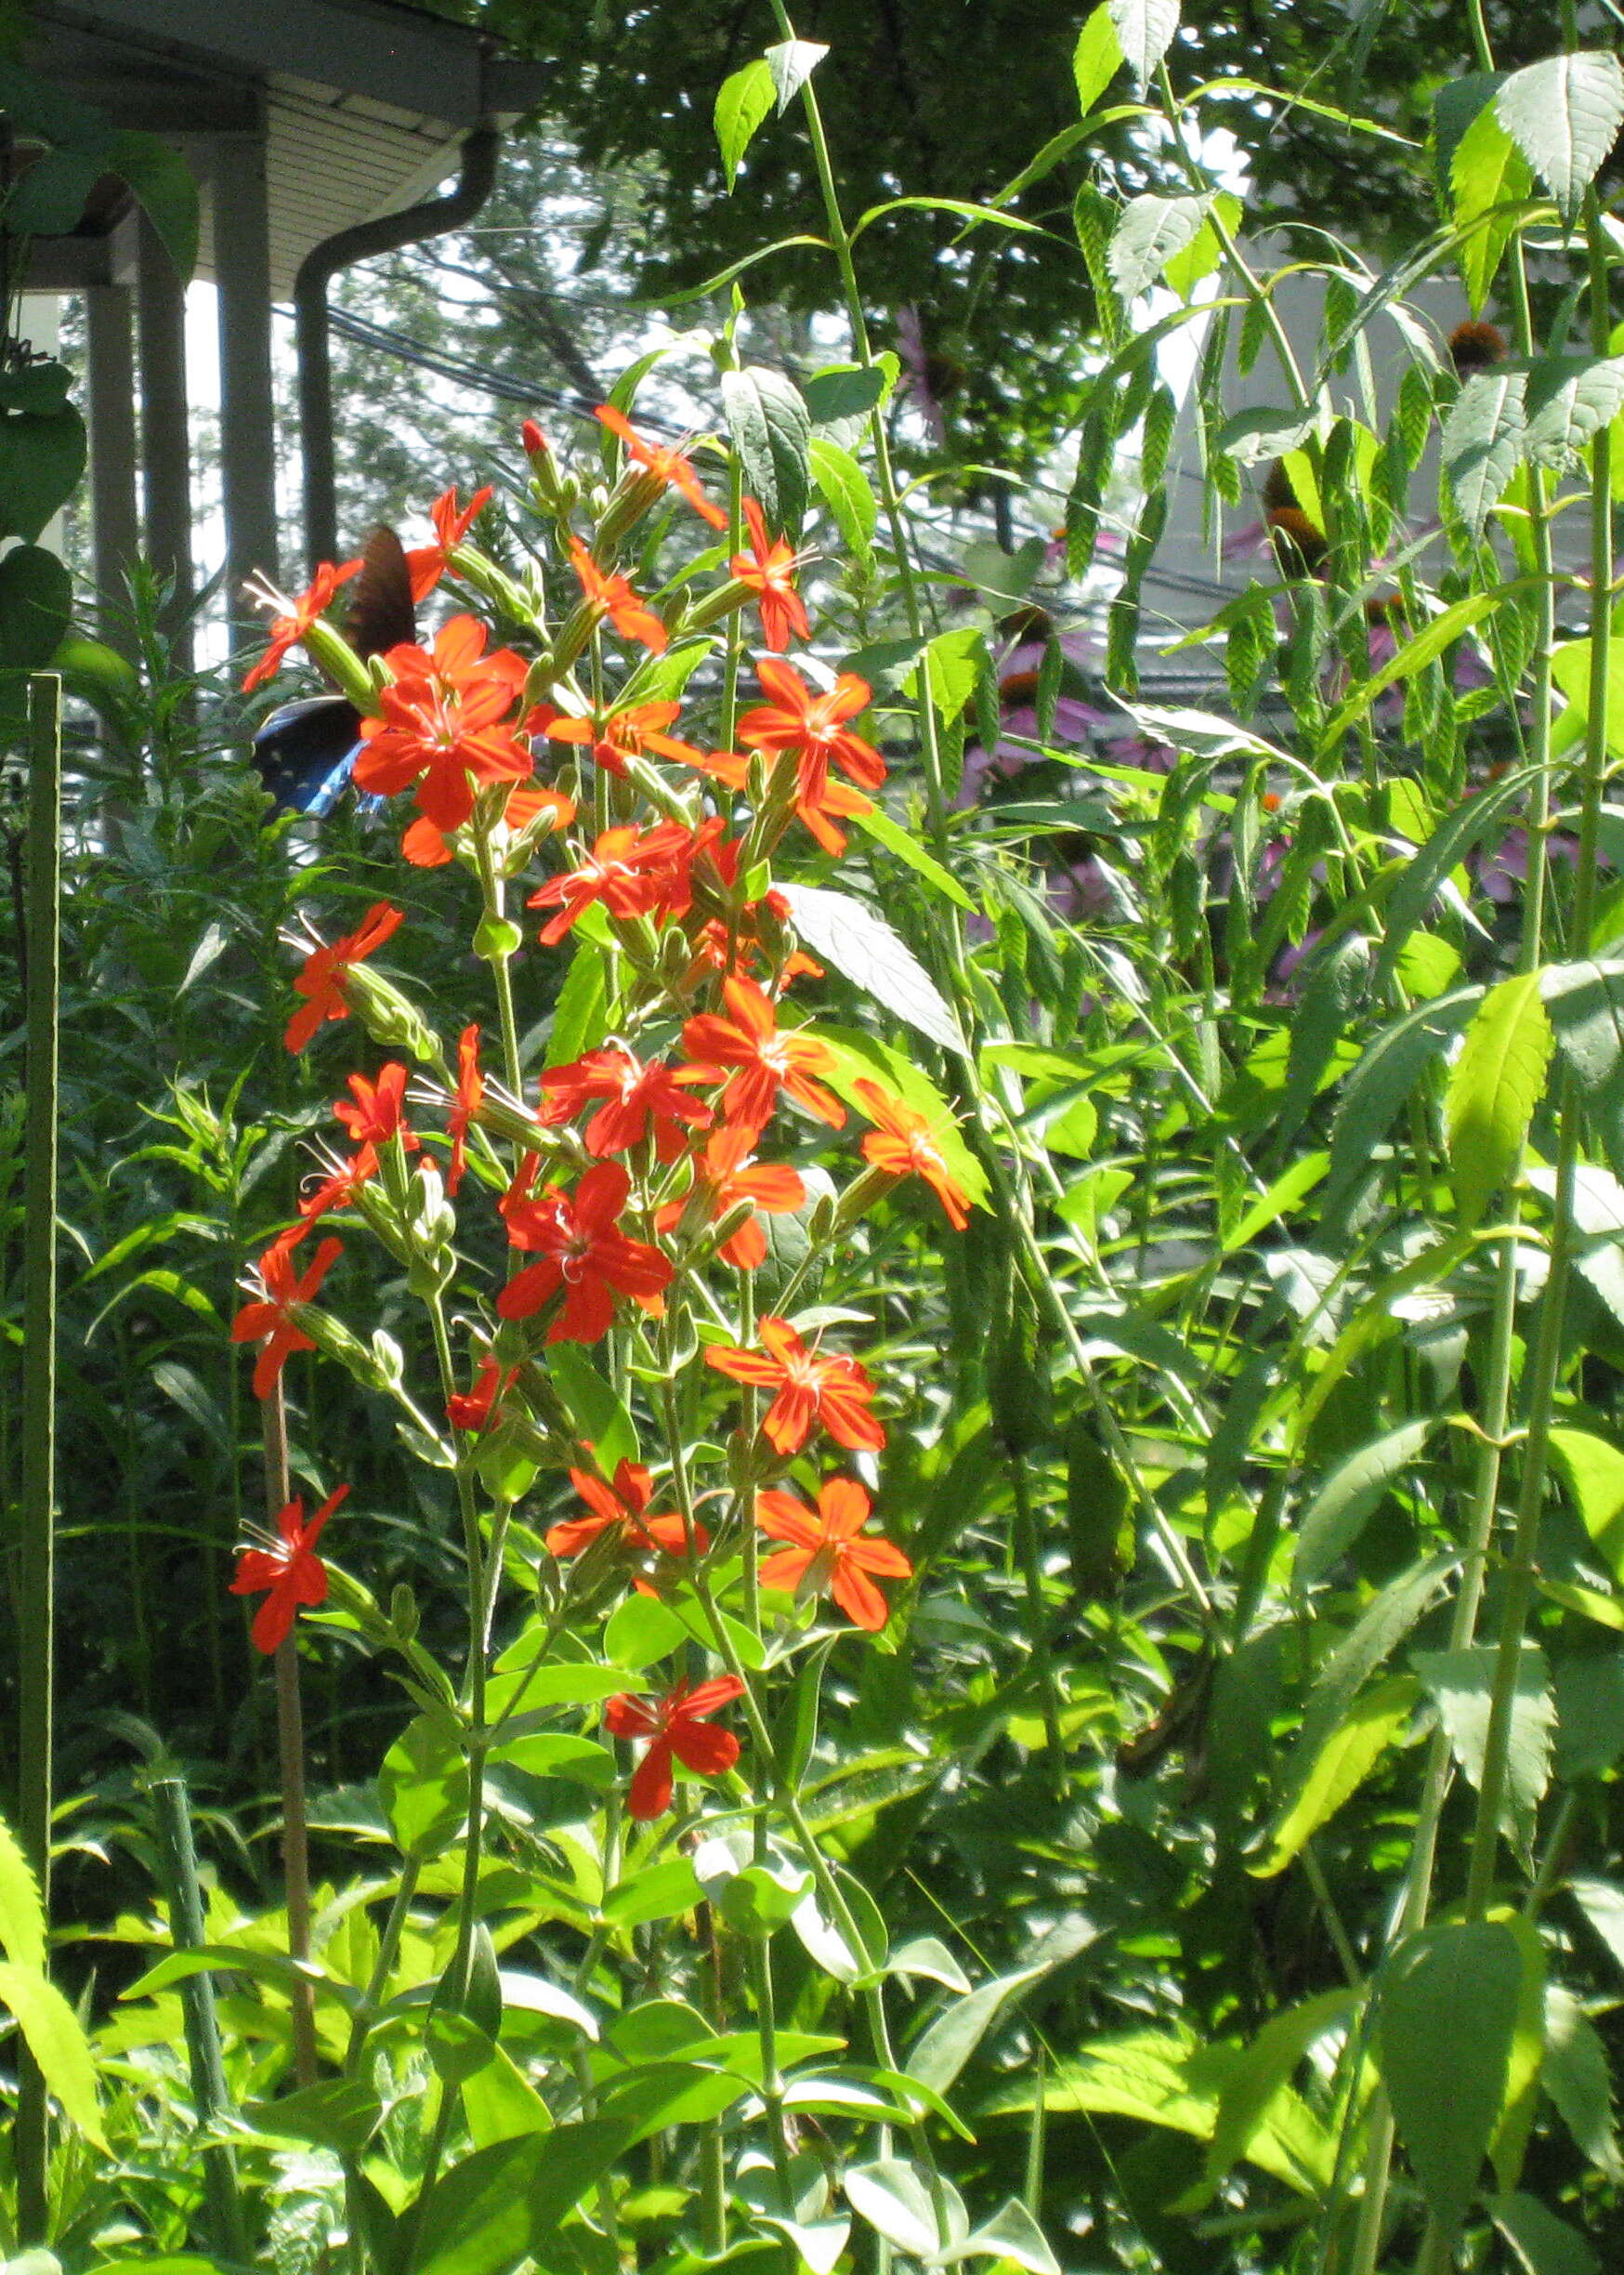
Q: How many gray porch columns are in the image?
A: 3